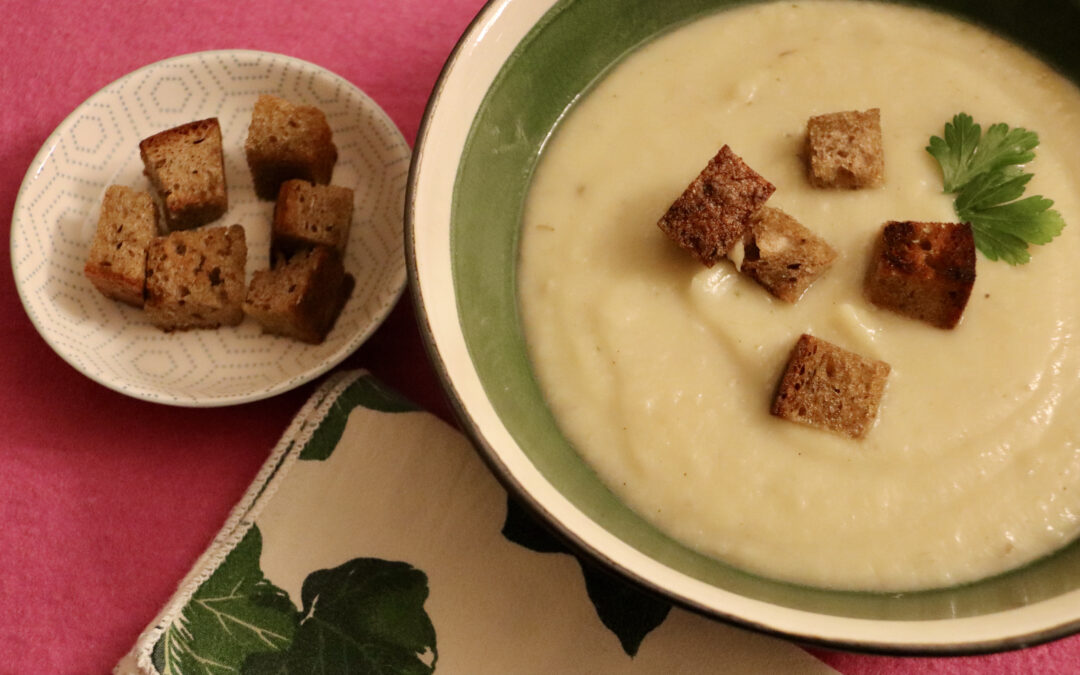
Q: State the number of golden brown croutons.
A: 11